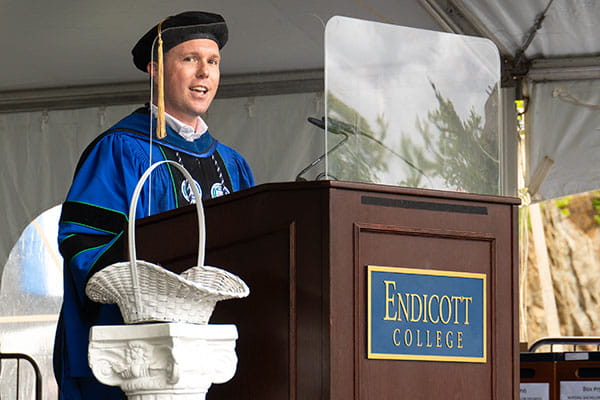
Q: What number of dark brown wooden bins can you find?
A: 2